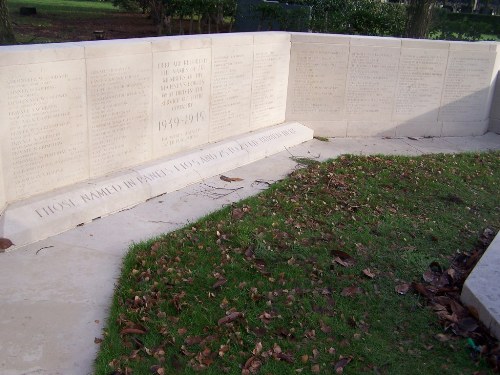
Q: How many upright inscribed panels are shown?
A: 9